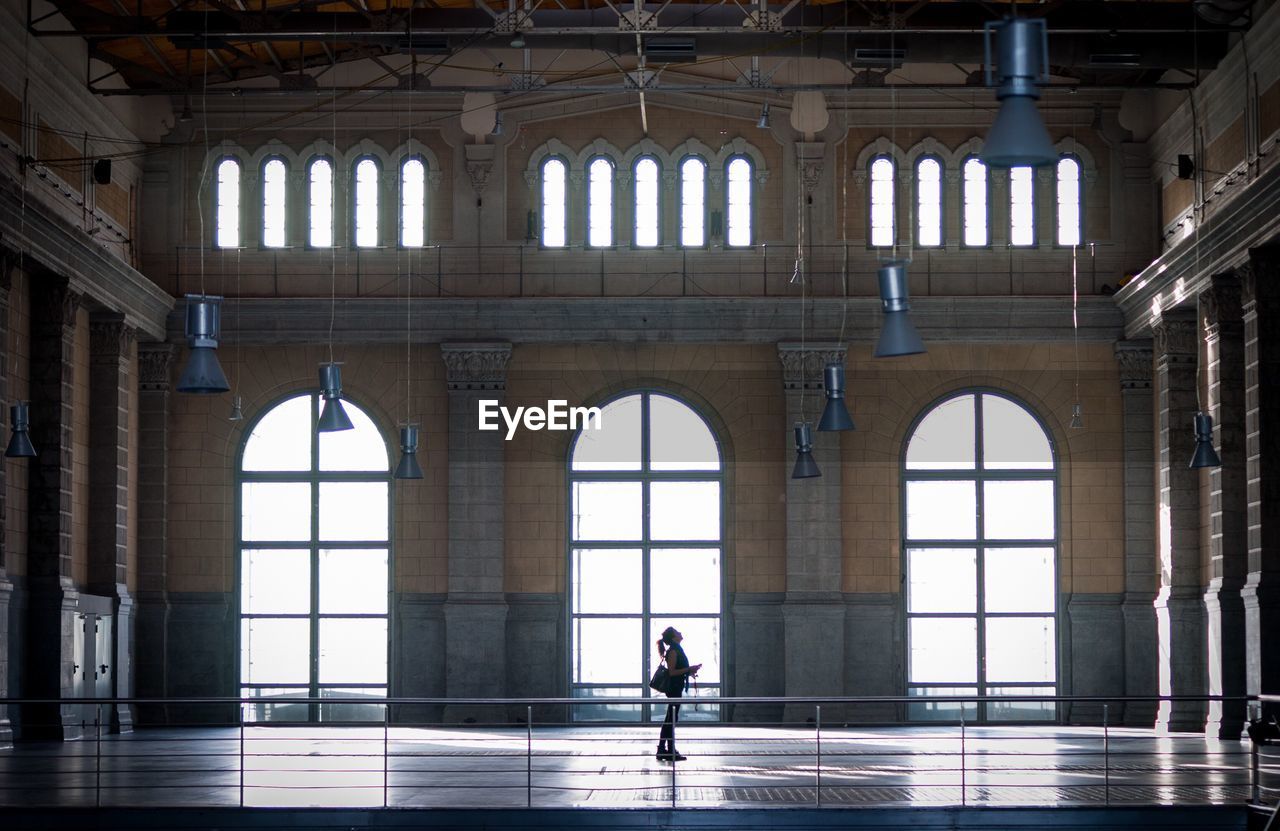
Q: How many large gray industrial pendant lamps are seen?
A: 9